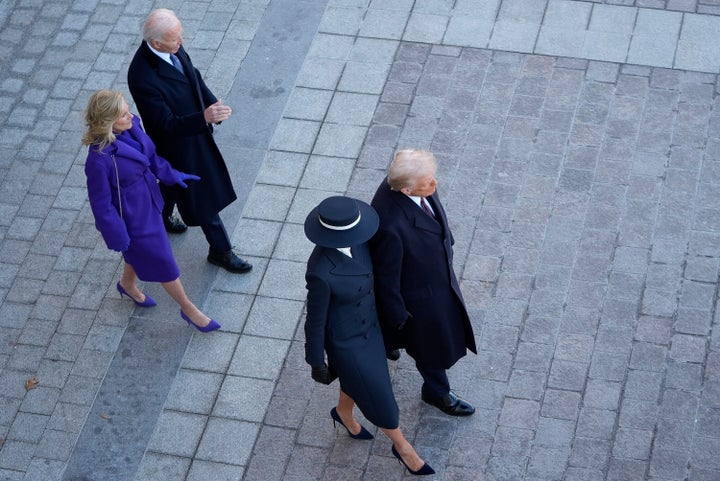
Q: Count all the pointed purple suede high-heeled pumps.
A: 2